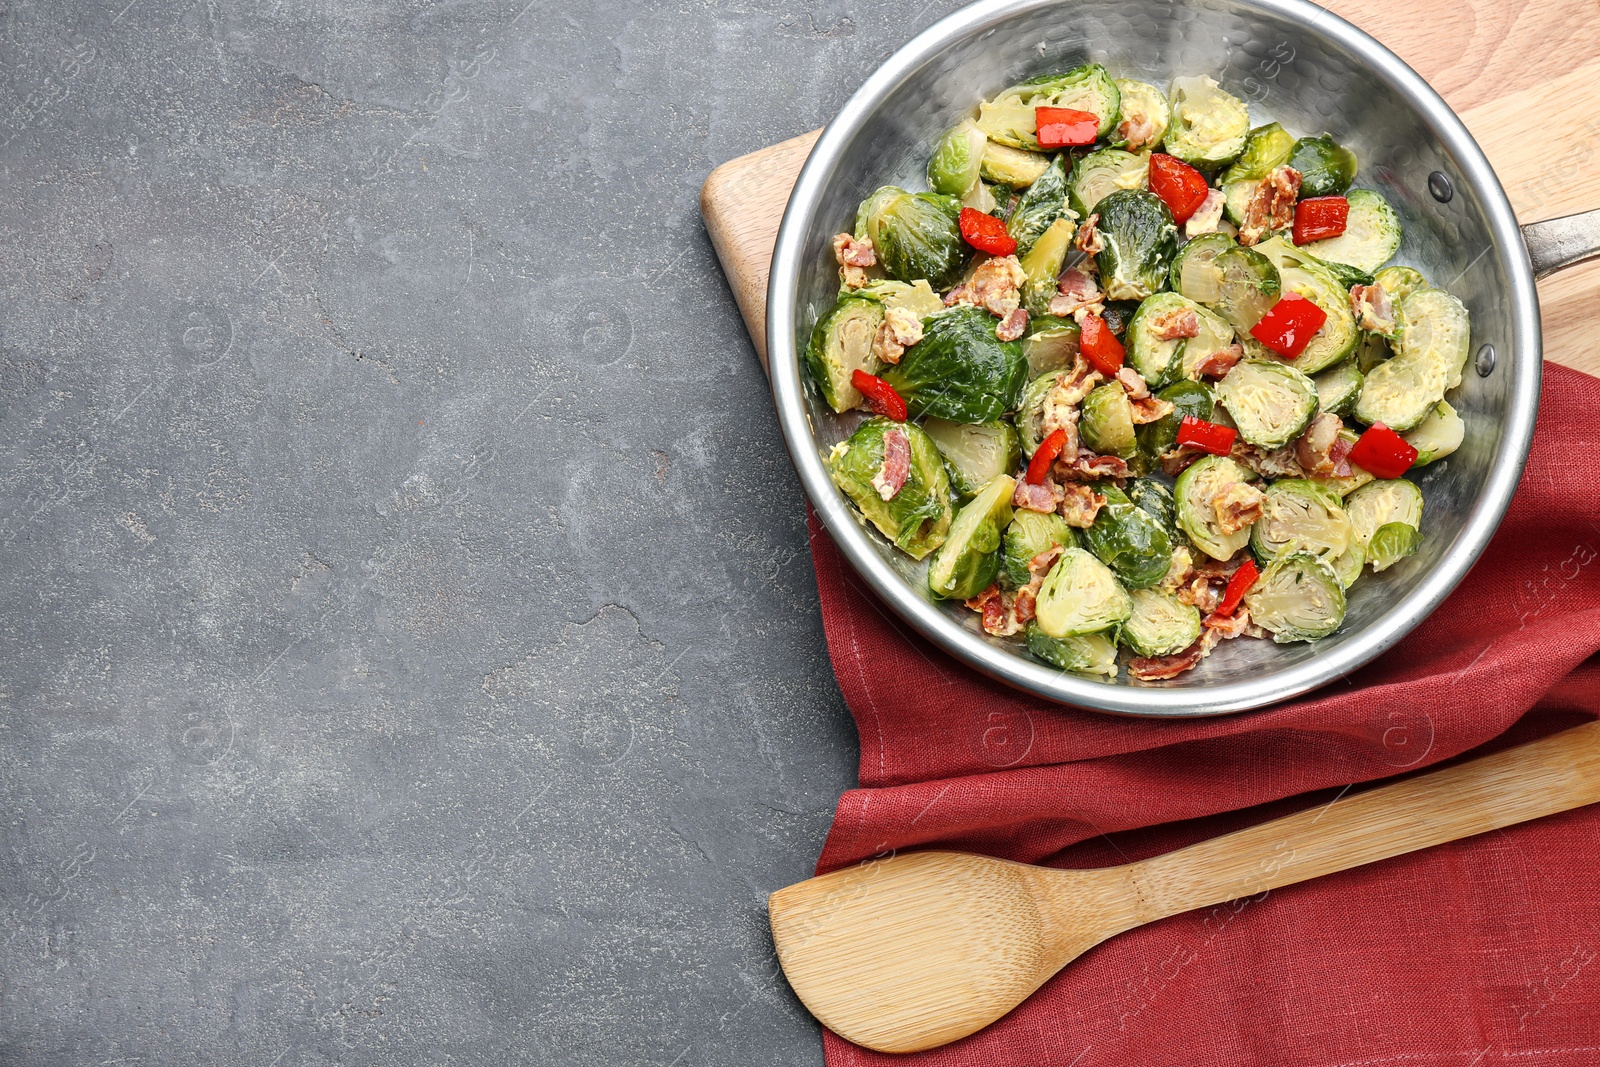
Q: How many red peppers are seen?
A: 11